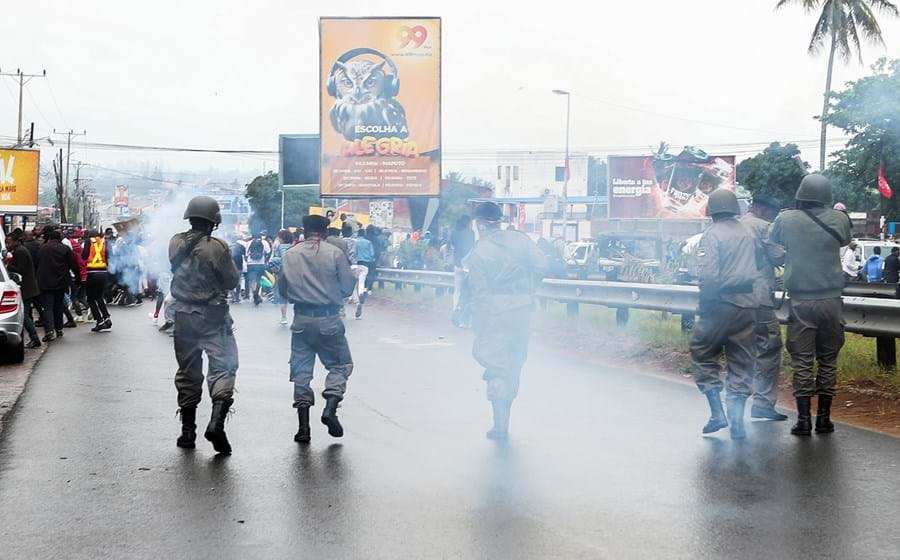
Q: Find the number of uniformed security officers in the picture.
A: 6